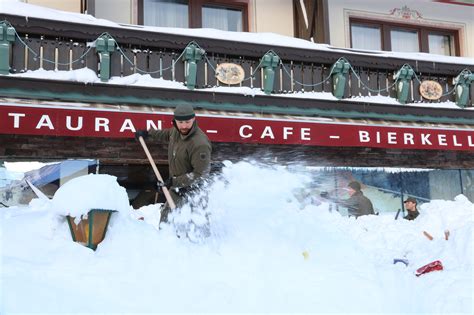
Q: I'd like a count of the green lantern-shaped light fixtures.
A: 1